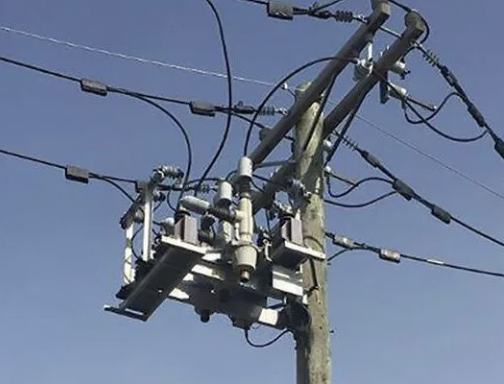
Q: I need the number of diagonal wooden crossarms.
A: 2